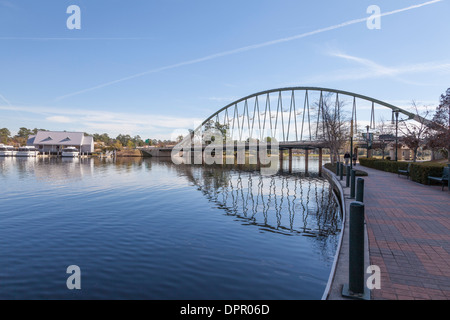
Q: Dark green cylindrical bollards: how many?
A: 6